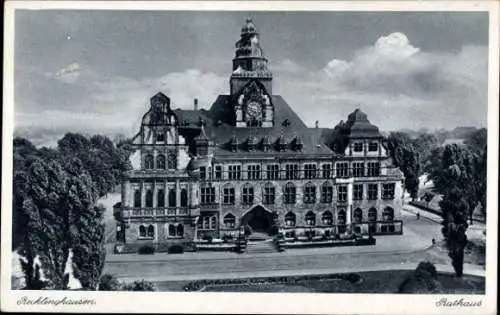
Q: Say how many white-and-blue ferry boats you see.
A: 0